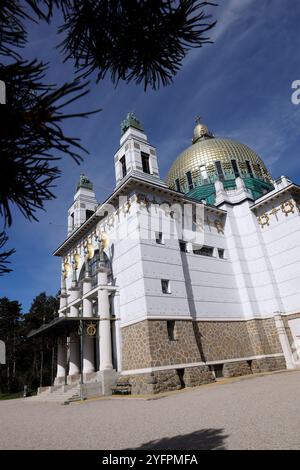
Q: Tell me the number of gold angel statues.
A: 4